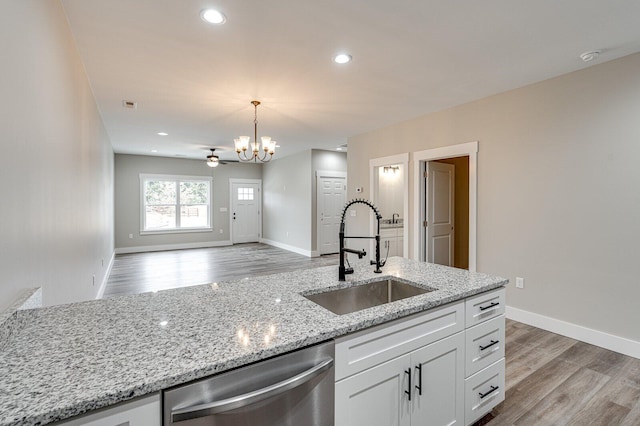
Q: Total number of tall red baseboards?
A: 0